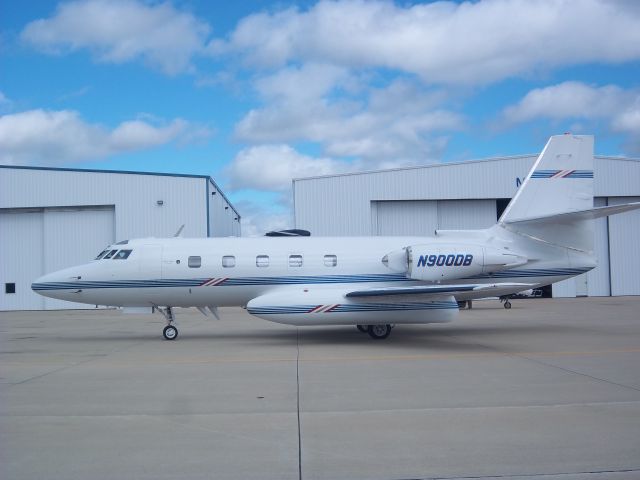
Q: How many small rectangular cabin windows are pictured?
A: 5